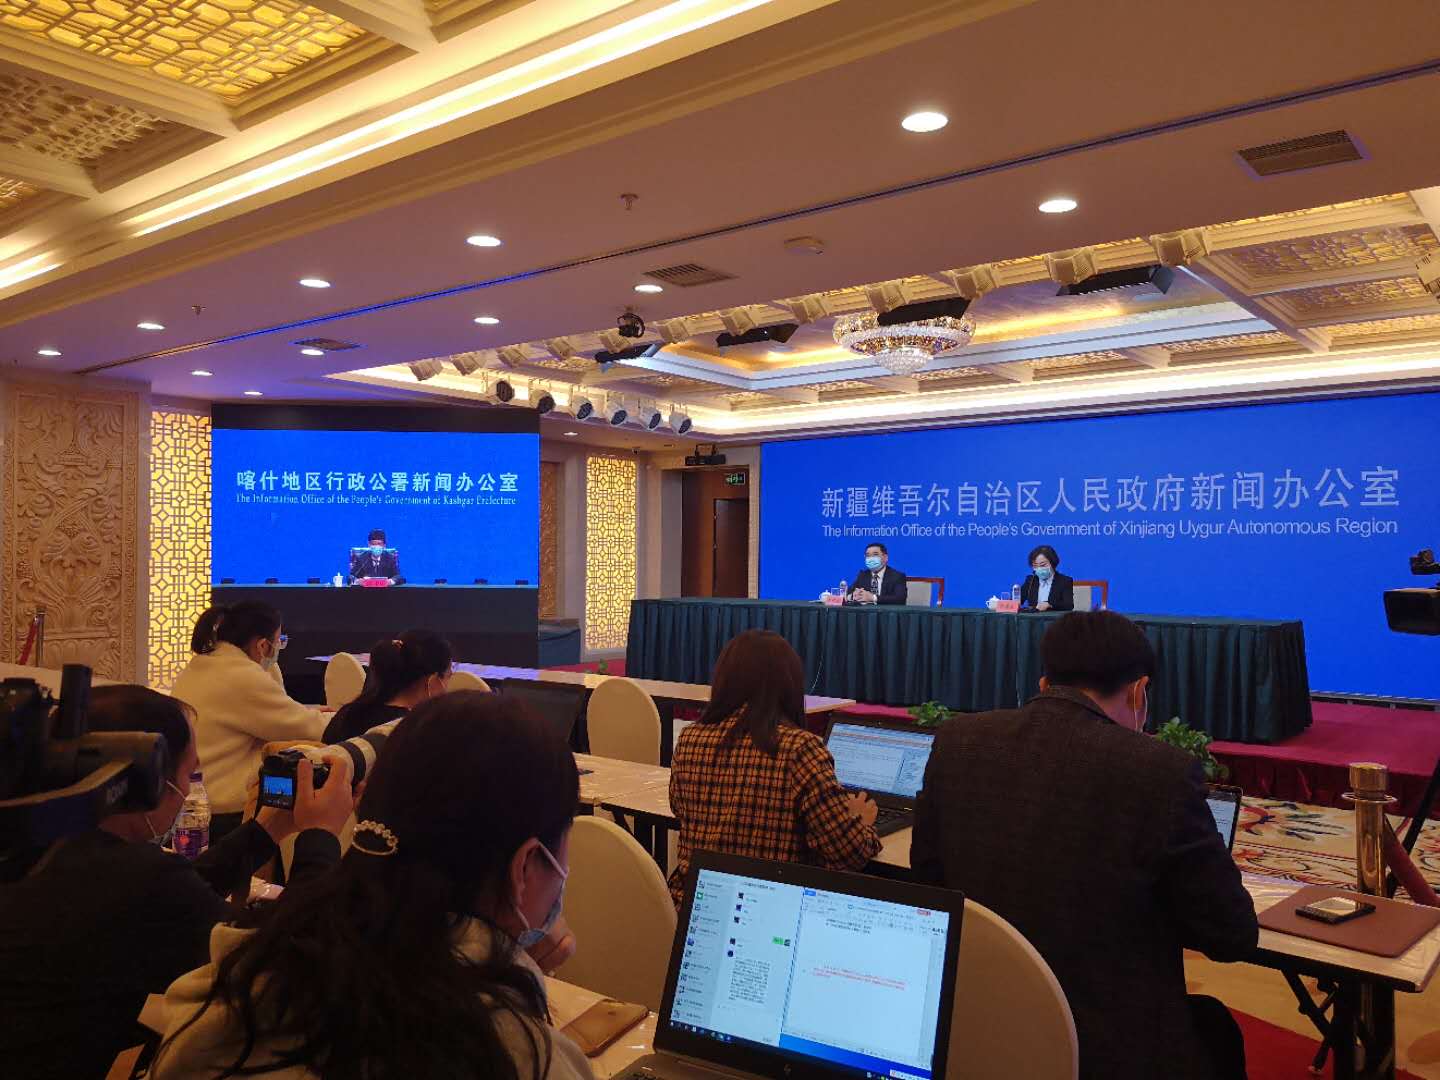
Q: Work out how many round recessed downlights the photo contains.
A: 12